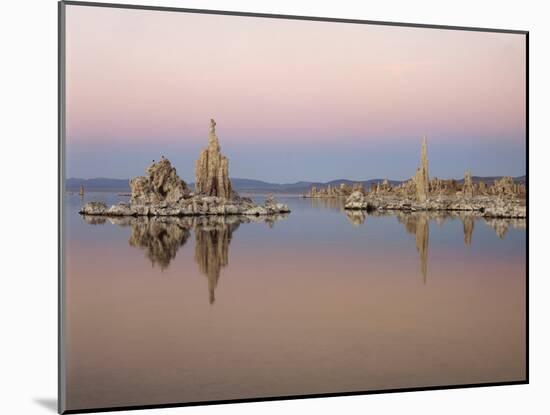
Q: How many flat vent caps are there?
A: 0